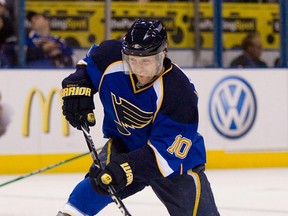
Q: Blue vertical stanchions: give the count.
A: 3